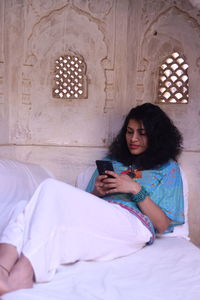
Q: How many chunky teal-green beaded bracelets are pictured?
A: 1